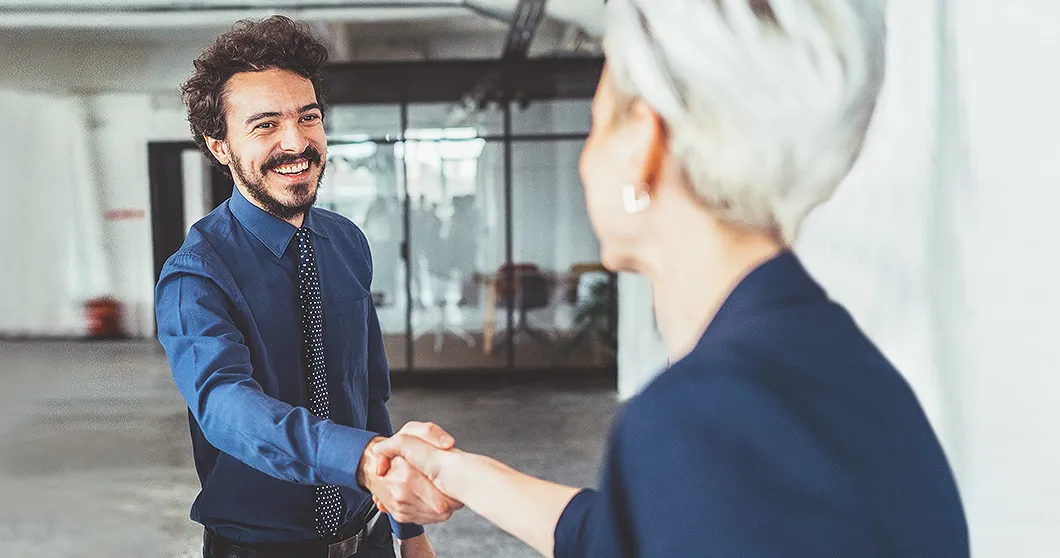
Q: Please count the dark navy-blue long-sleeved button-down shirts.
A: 1